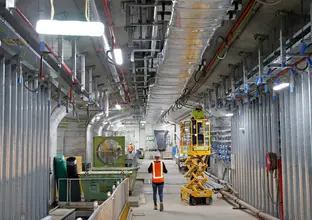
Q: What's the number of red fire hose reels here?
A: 1